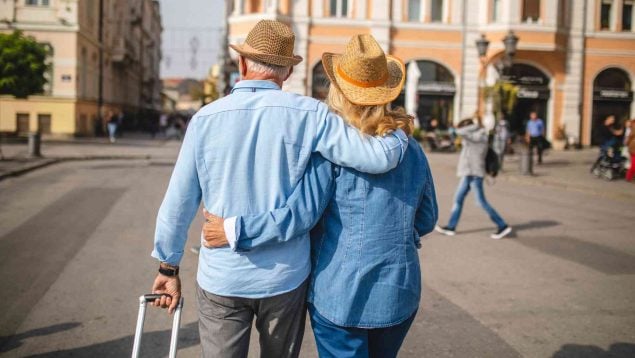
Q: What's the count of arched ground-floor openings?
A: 4